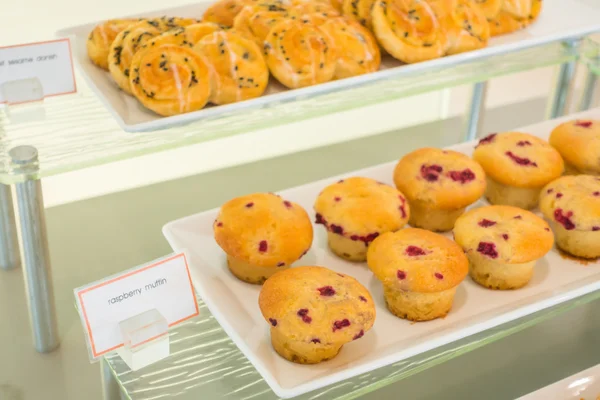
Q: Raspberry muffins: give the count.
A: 9